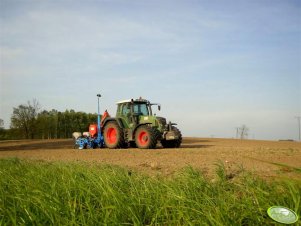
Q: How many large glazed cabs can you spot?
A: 1